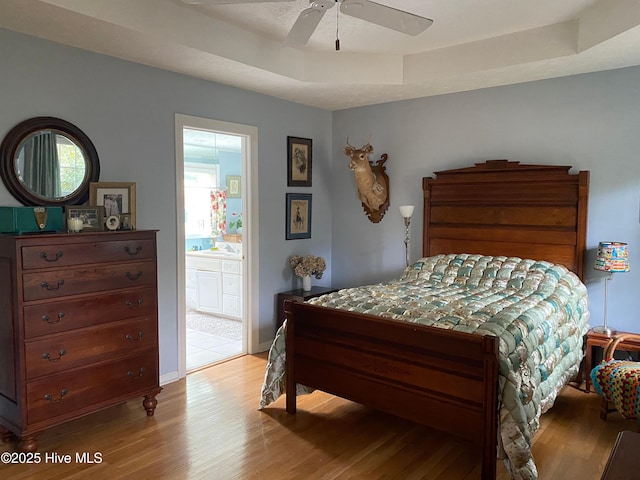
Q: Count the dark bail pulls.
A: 10